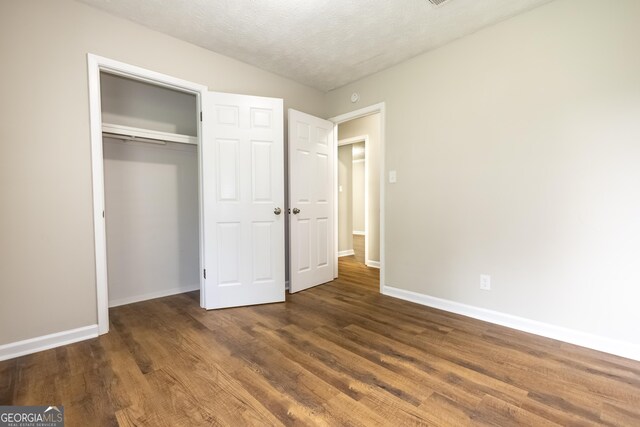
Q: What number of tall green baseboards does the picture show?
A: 0